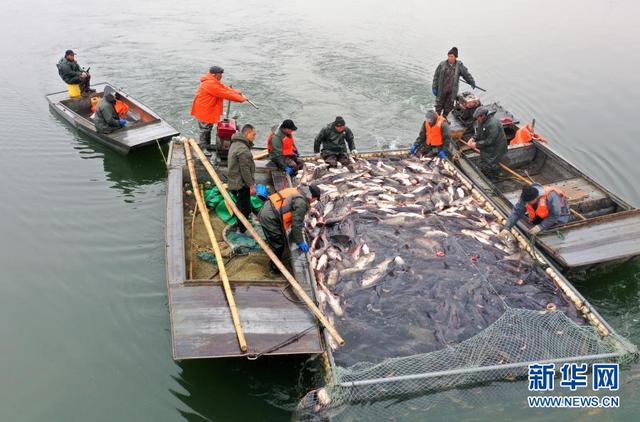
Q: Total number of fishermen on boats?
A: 11